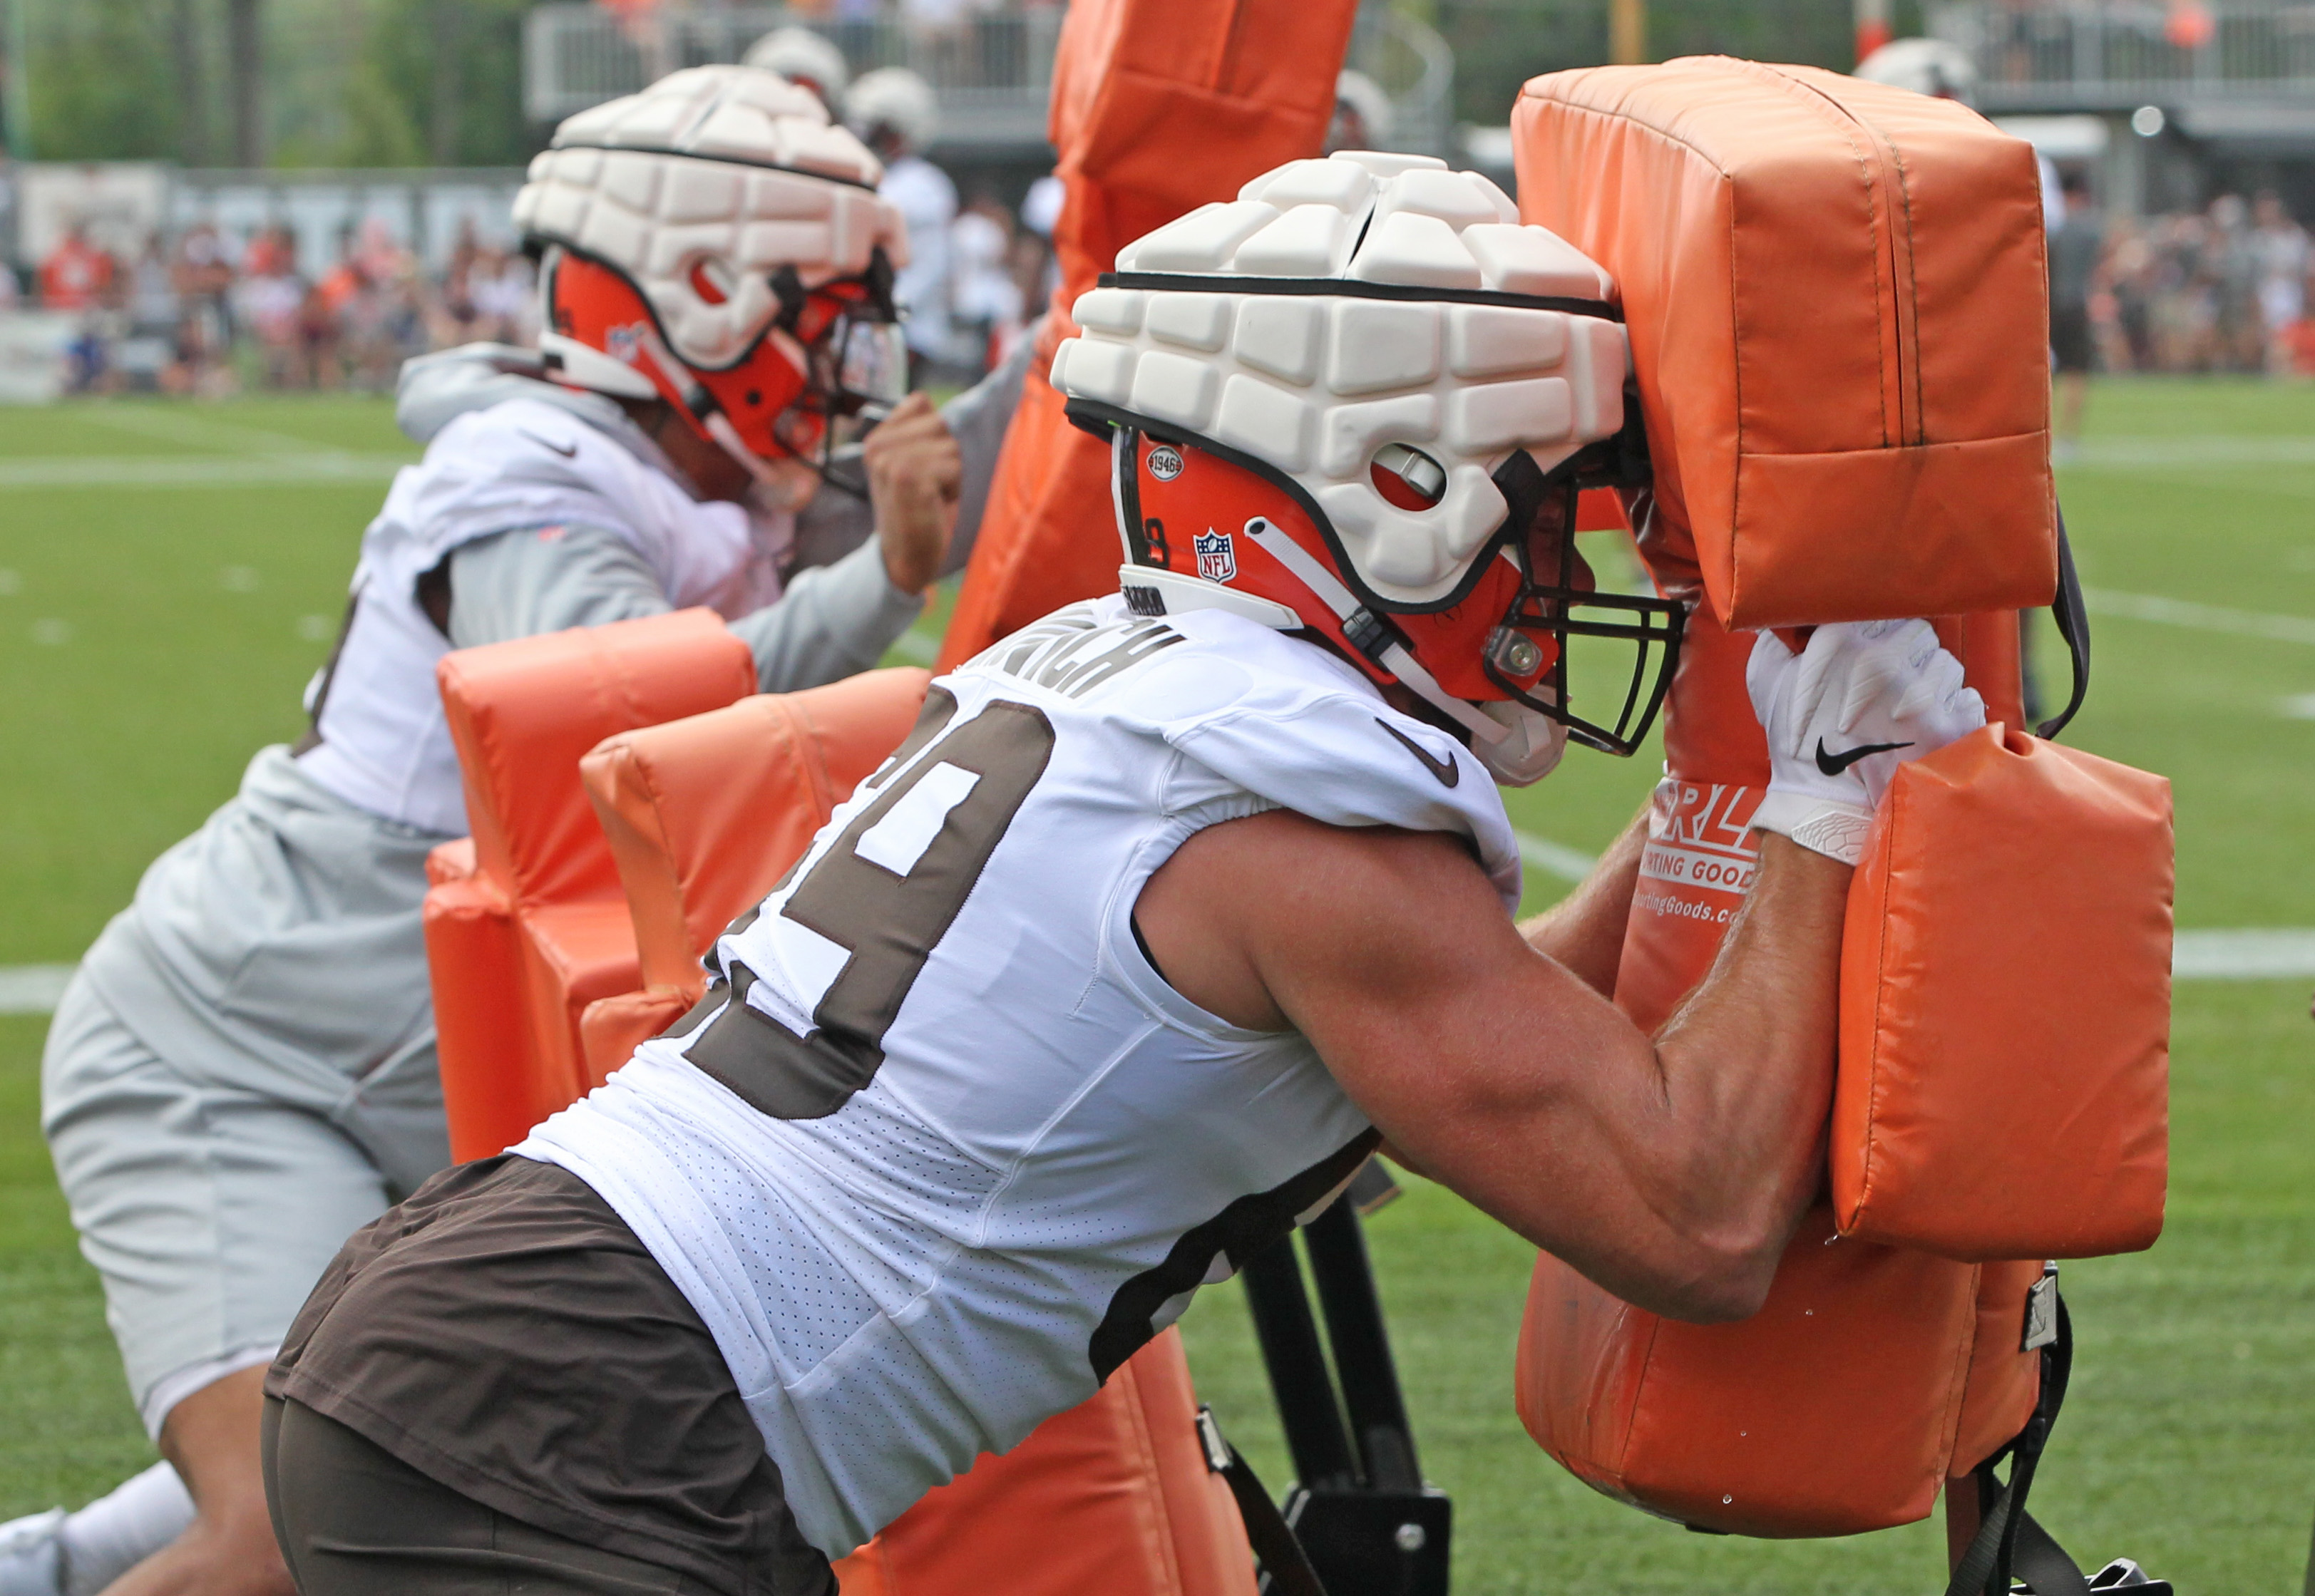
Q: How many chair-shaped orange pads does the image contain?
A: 2